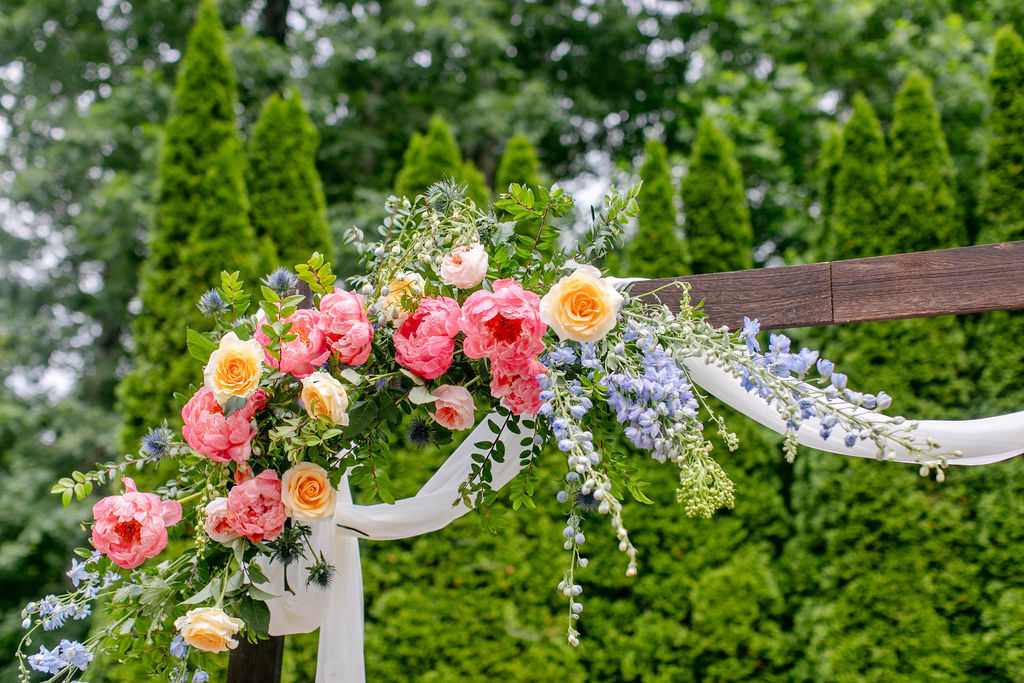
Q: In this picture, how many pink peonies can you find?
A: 8